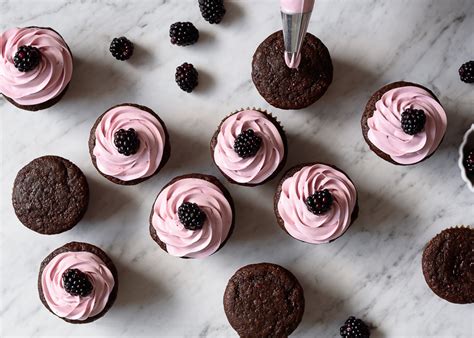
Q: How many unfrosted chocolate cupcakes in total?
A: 4